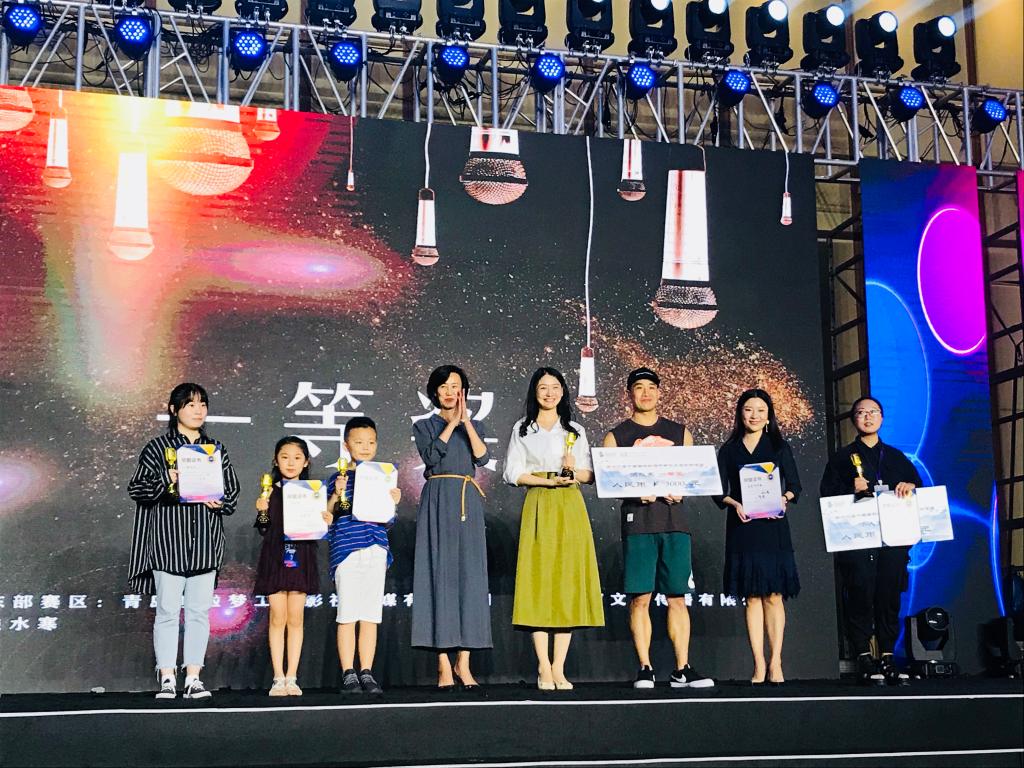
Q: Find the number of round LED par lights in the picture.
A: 11